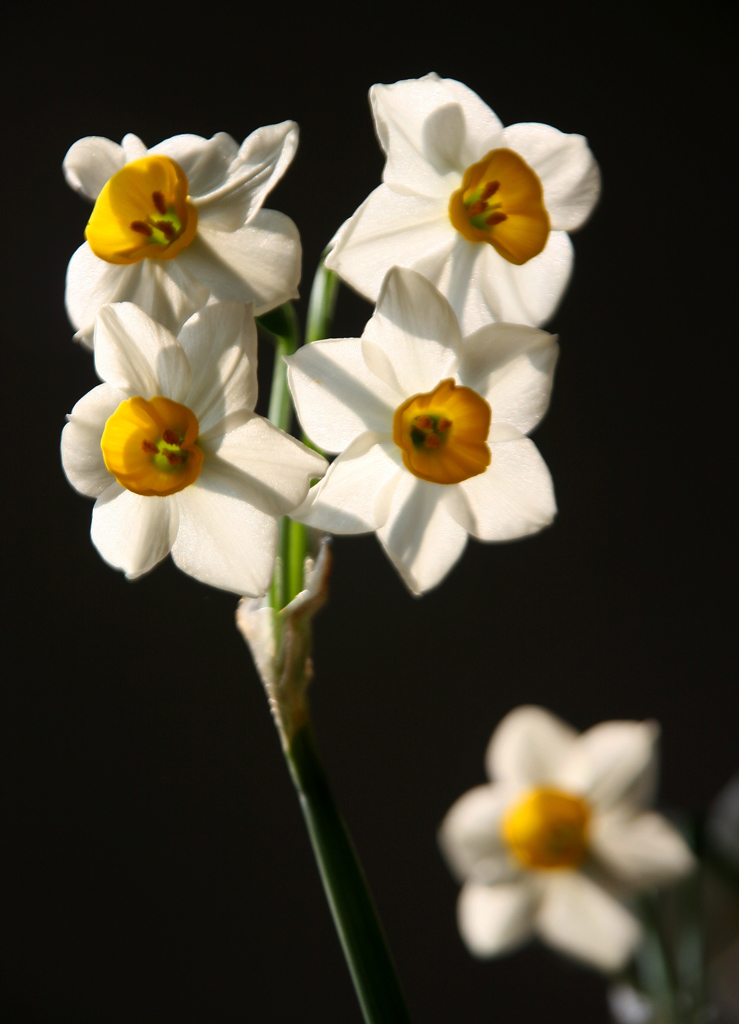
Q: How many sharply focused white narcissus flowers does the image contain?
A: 4